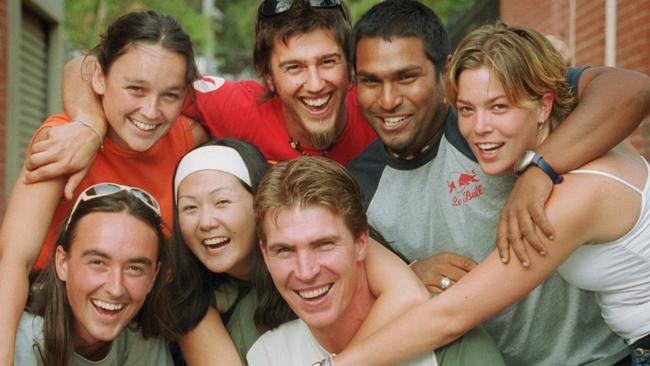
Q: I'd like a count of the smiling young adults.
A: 7